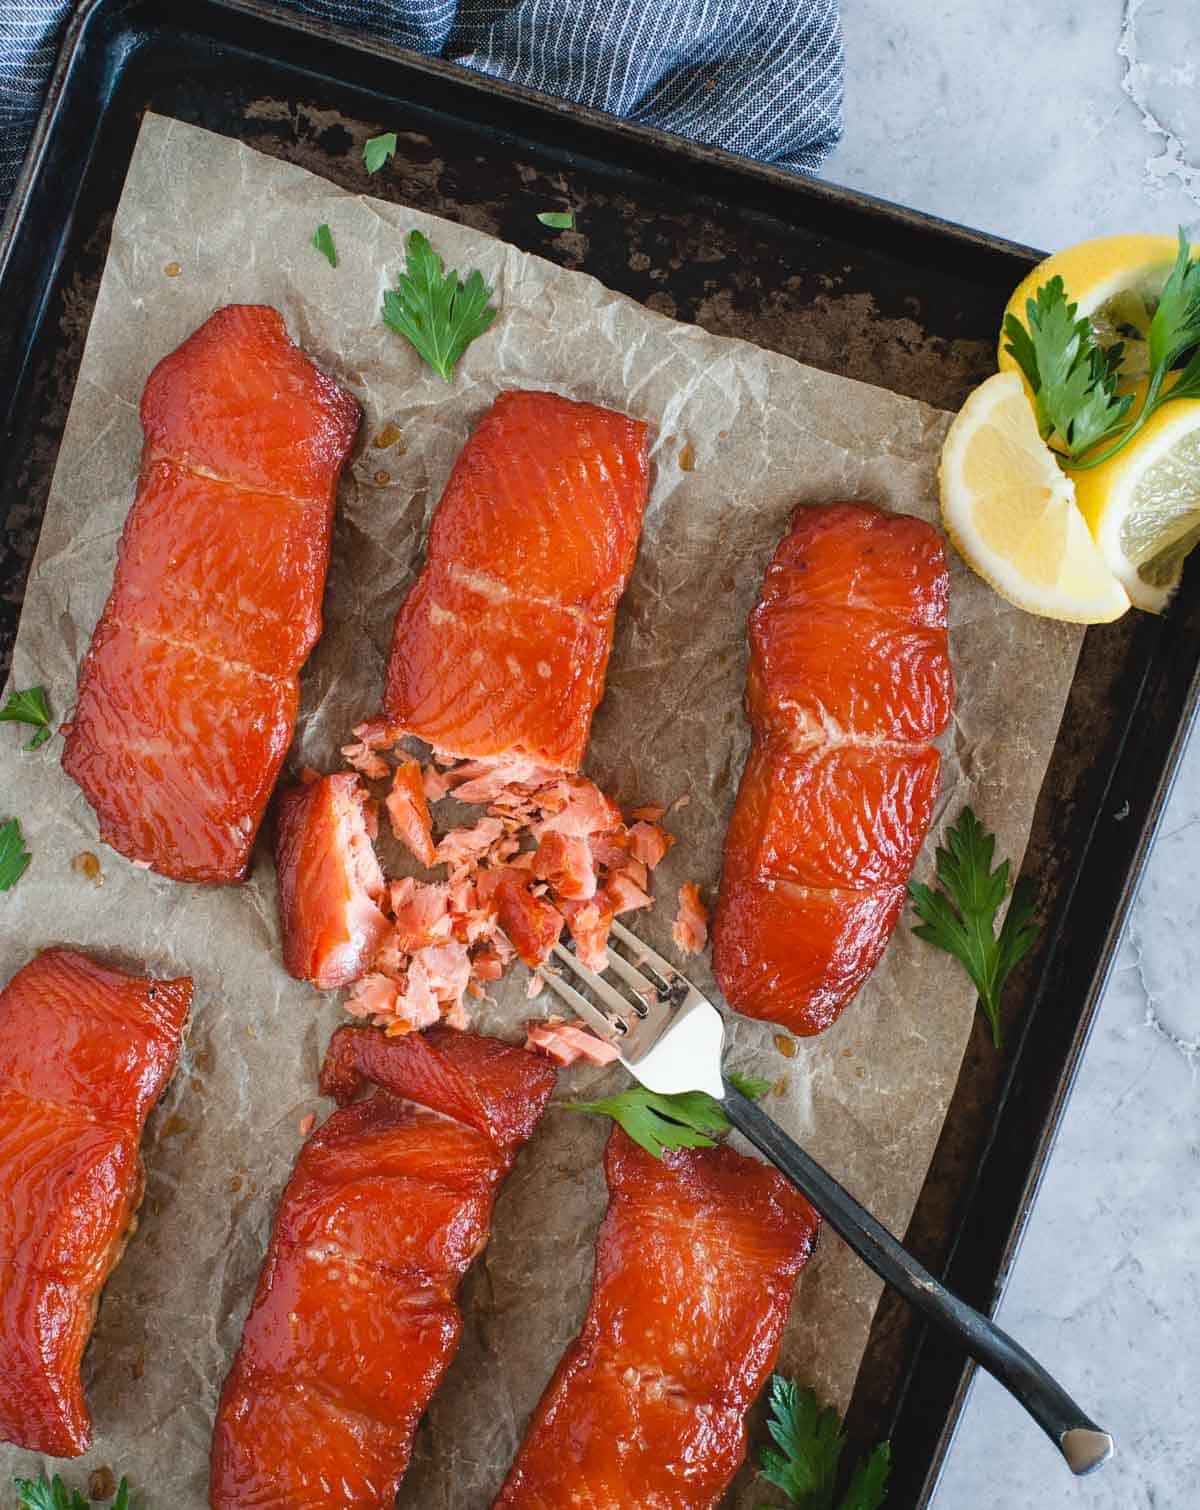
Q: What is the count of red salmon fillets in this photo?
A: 6